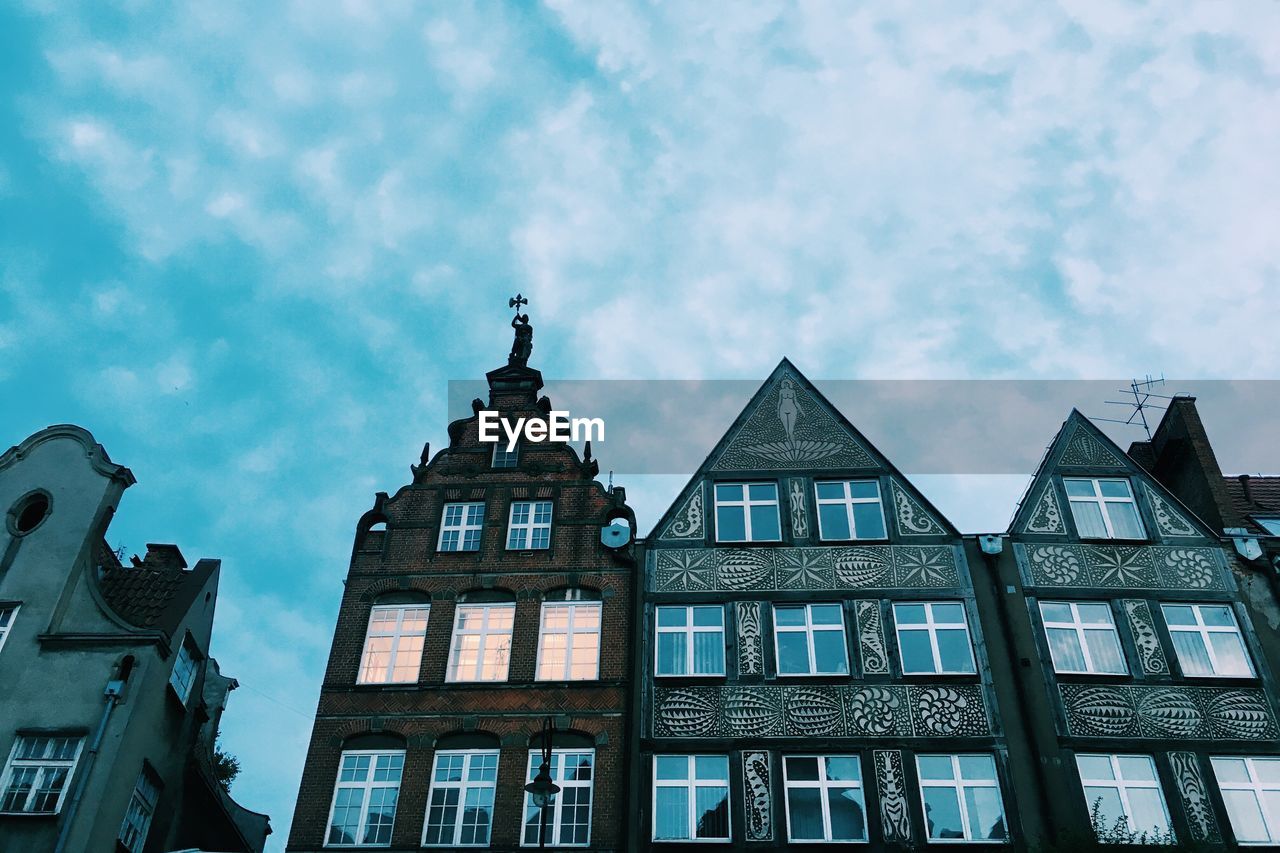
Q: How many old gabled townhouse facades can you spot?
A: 4